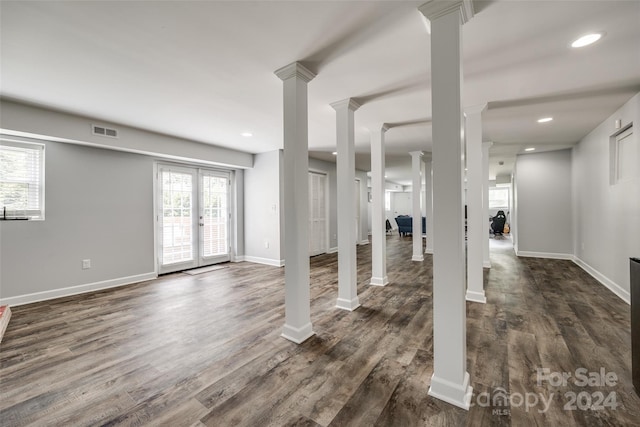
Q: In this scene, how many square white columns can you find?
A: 8